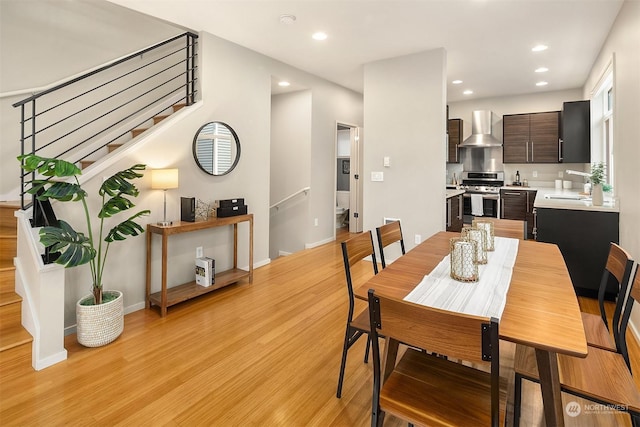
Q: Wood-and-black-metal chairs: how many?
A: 6